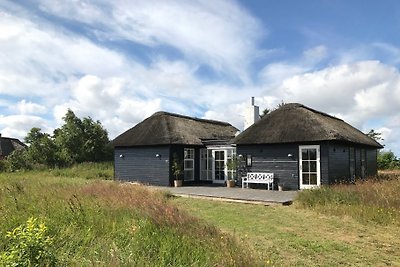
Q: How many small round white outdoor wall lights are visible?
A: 4